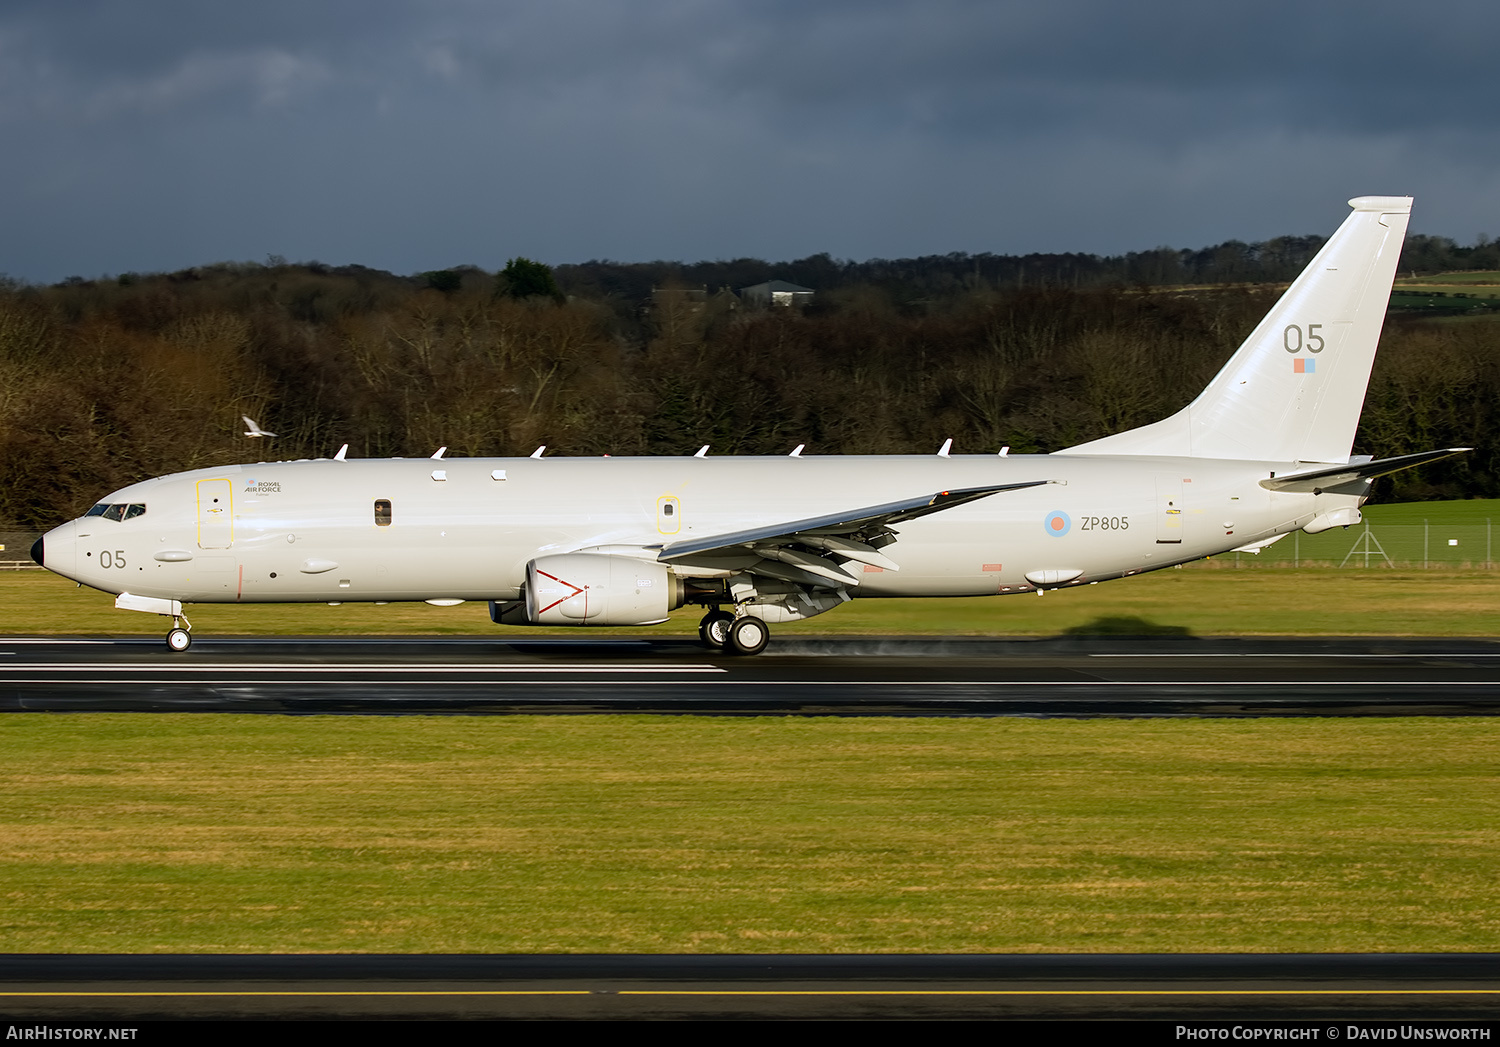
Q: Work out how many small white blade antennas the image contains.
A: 7